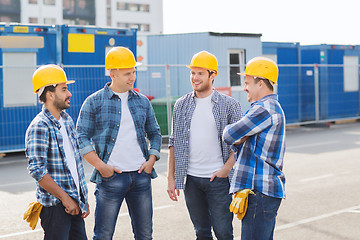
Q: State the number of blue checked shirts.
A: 4